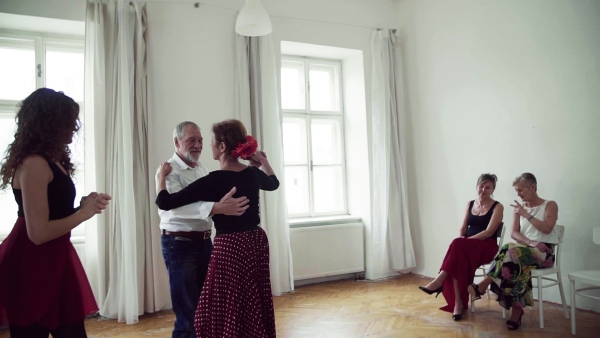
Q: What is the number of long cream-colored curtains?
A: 3